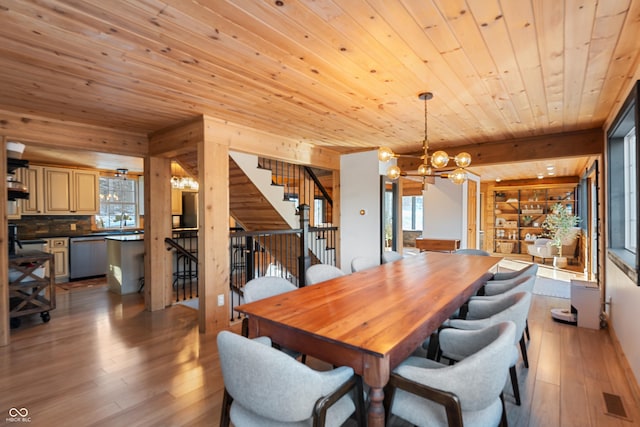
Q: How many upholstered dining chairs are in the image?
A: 10